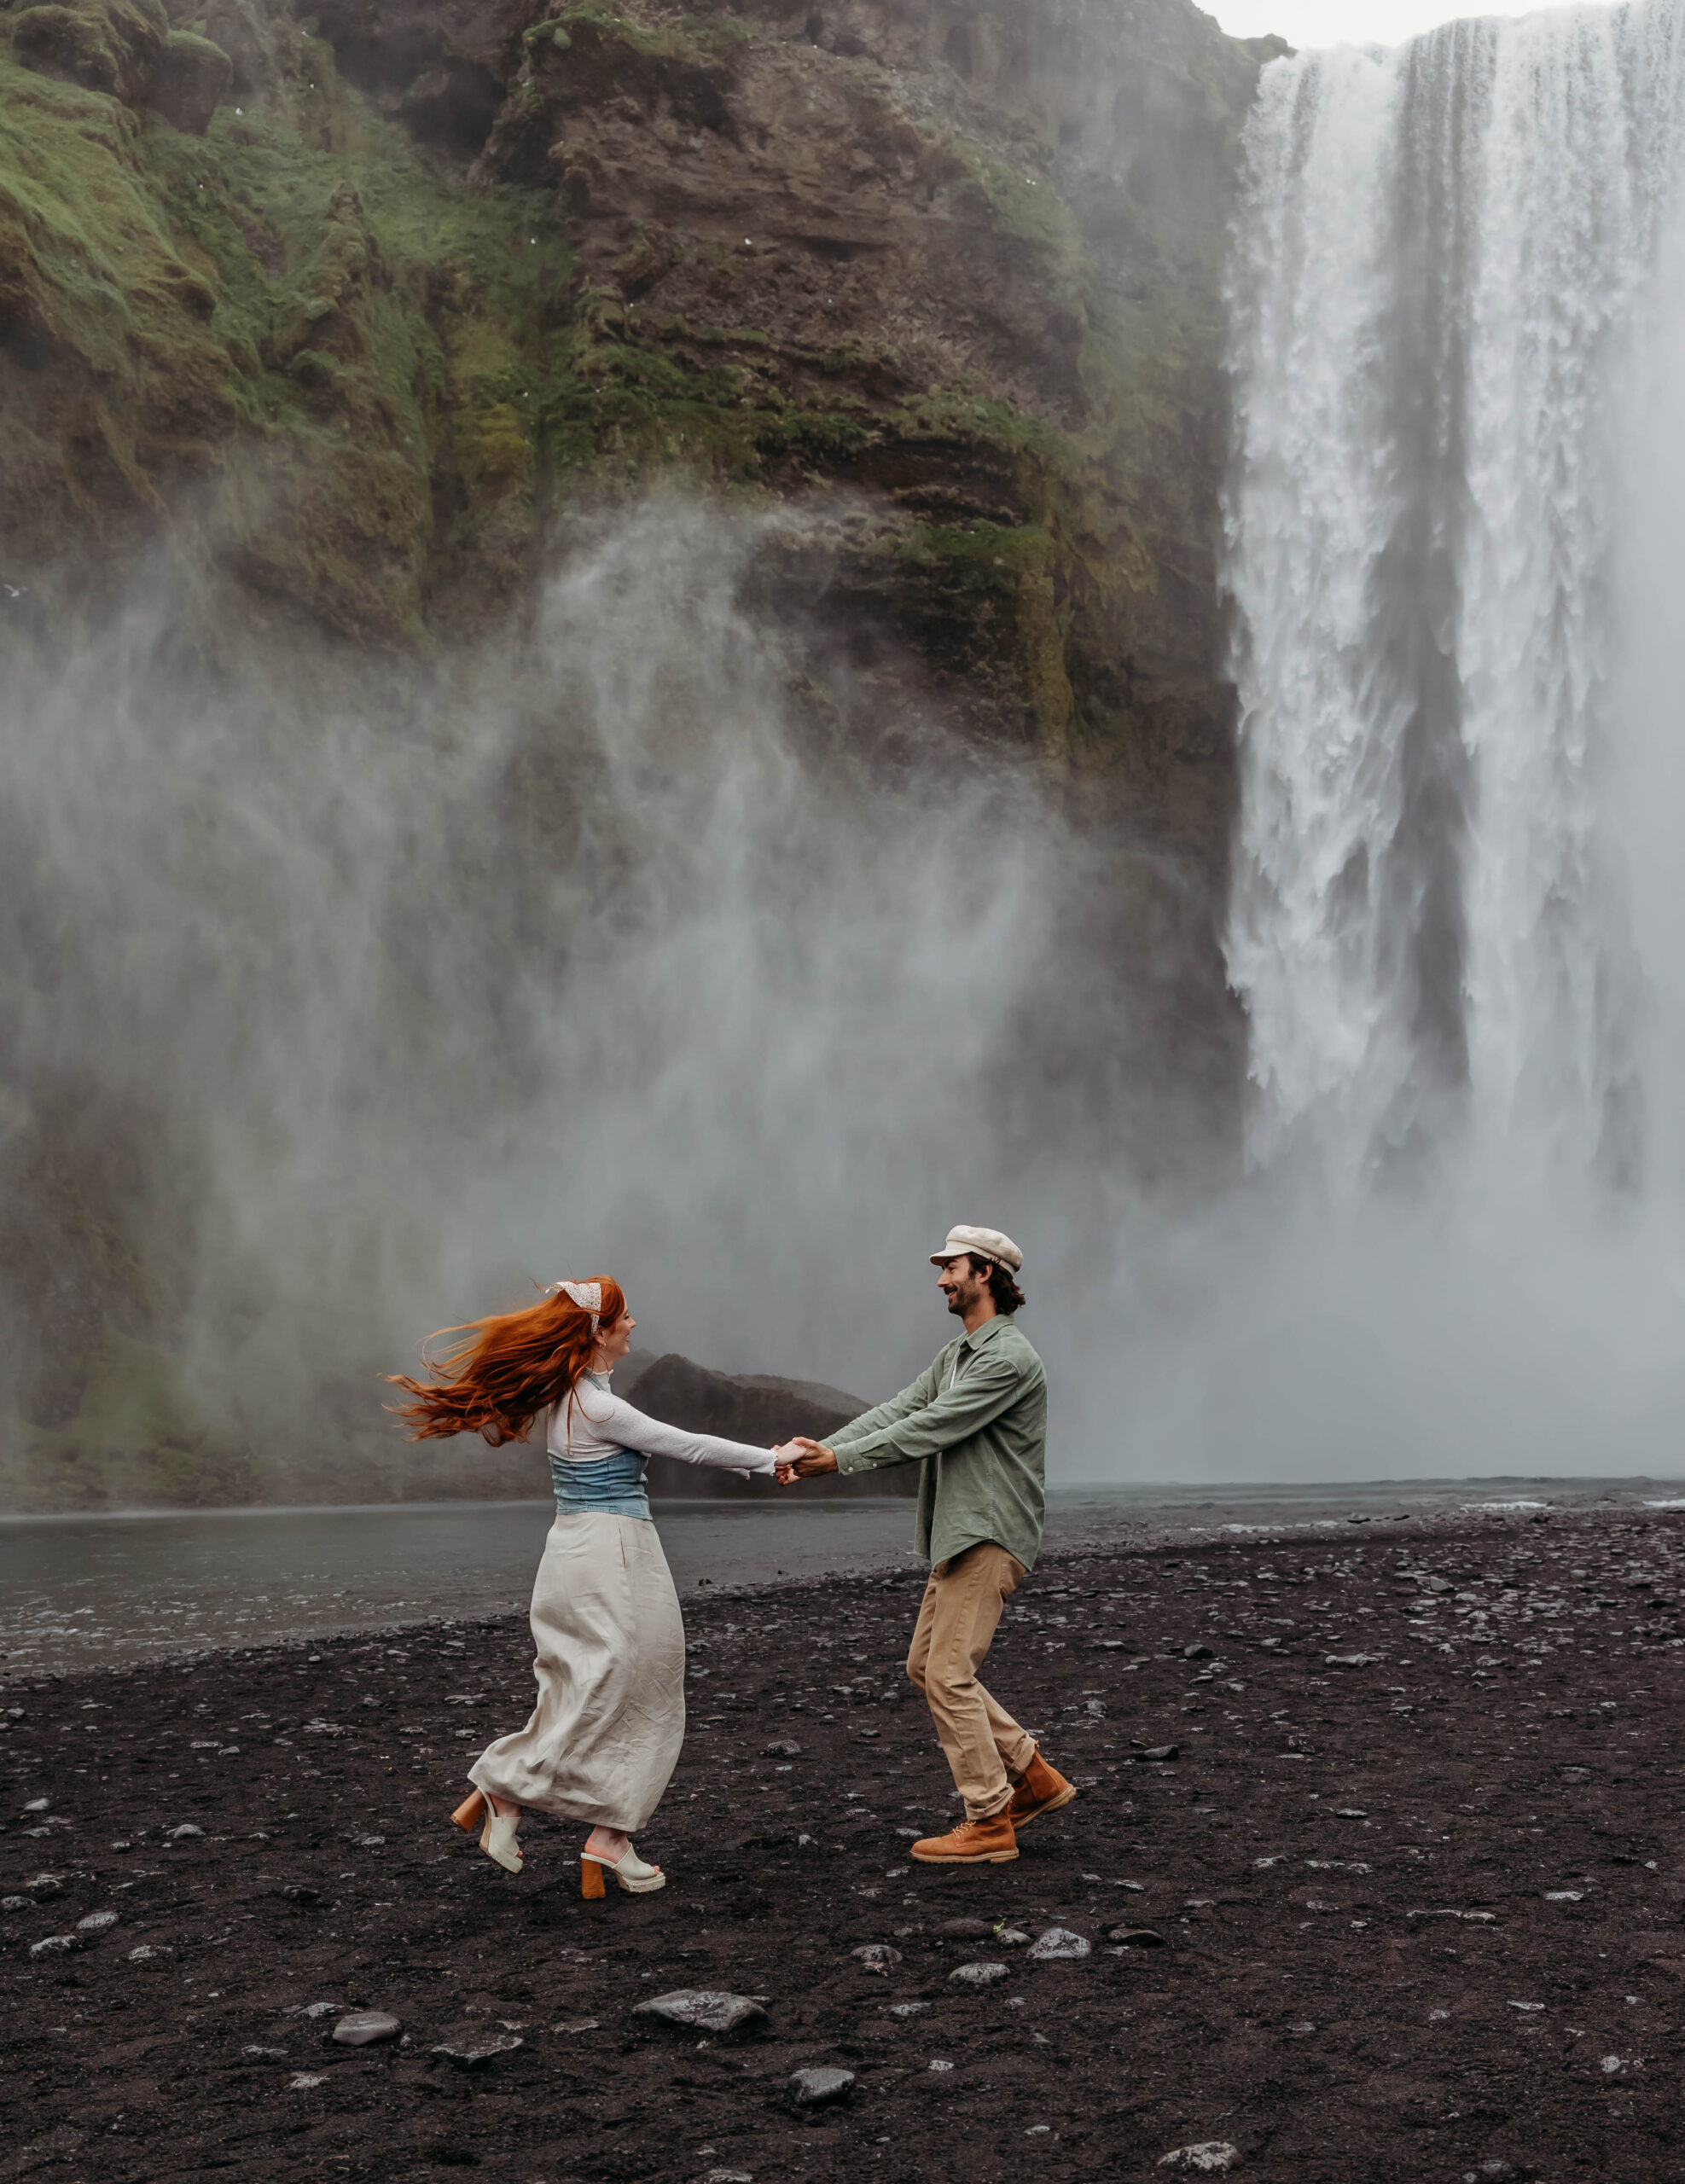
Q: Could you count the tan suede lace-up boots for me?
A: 2